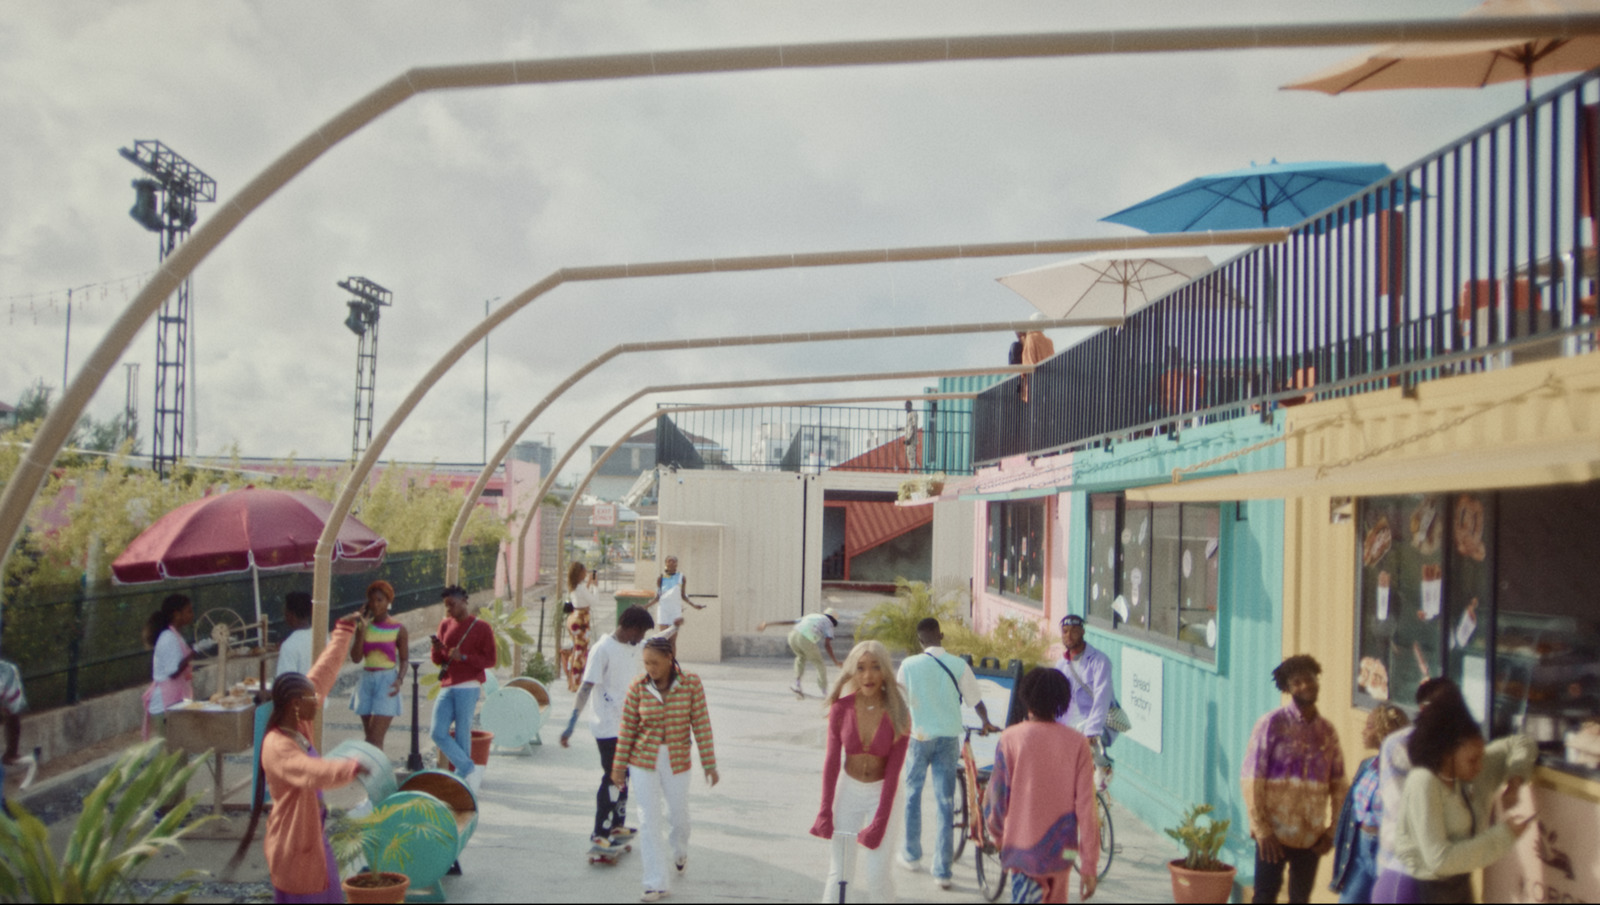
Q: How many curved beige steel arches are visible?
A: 5